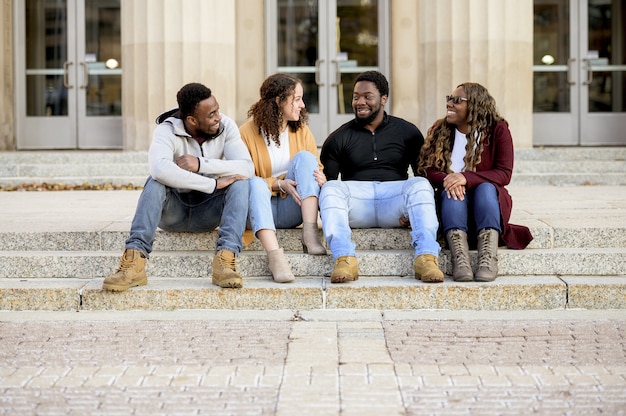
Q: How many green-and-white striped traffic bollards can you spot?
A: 0